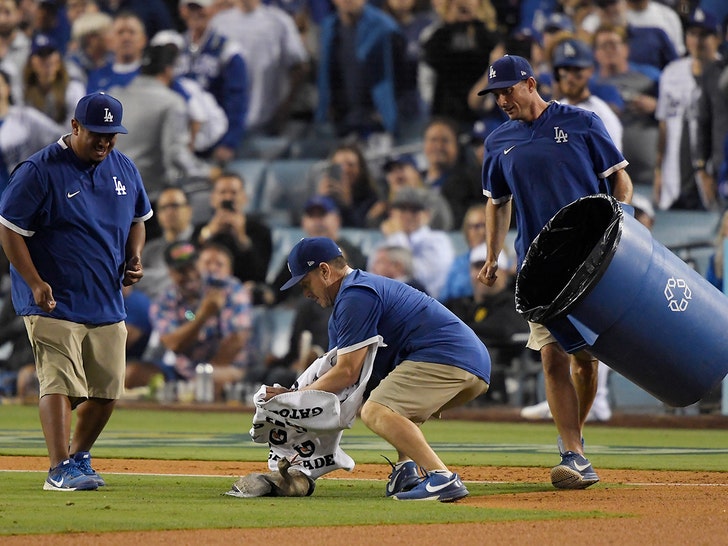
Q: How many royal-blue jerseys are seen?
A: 3